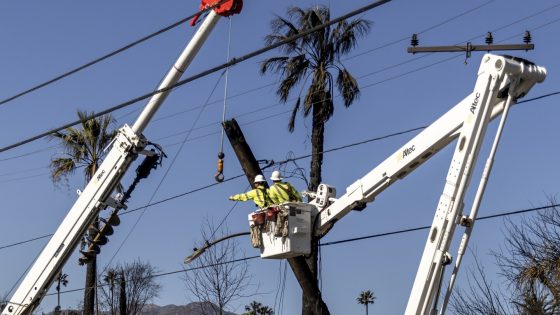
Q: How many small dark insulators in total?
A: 3